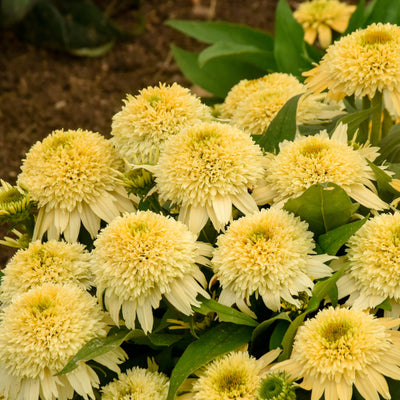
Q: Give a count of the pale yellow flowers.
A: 15